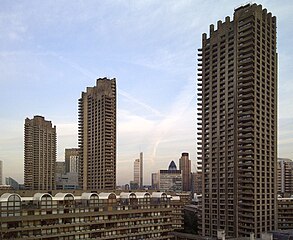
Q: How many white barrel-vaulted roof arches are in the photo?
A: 8